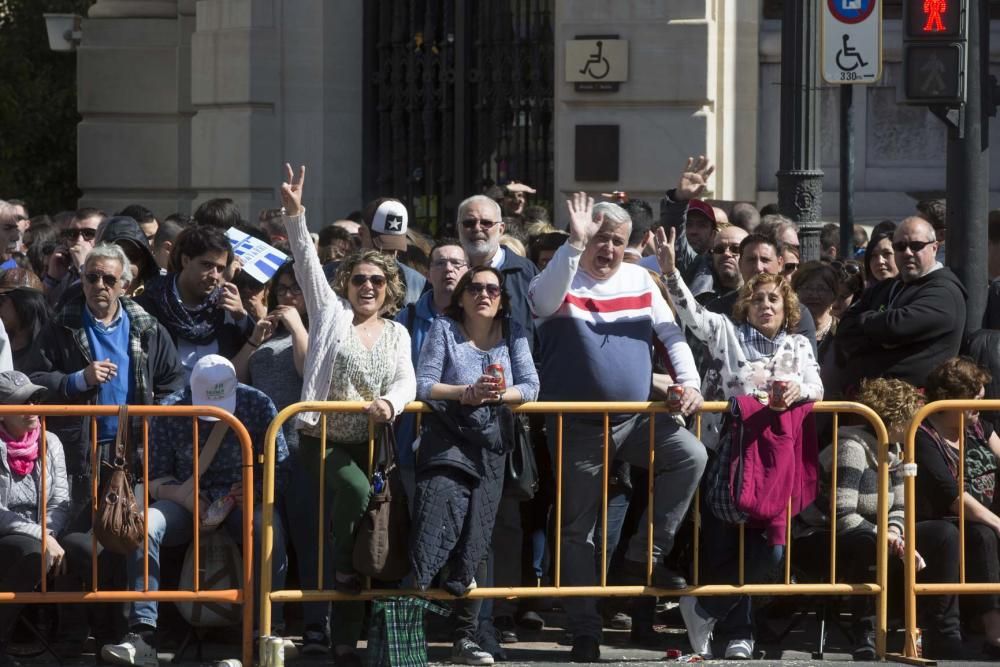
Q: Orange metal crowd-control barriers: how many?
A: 3